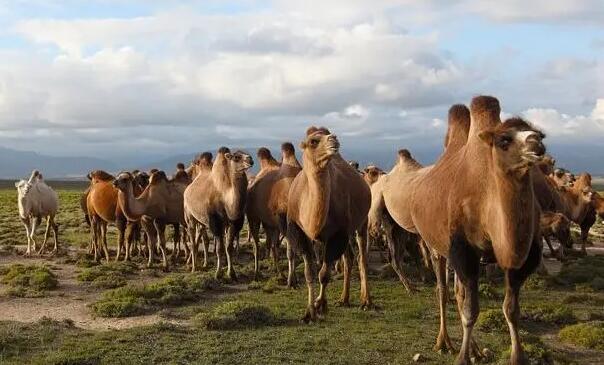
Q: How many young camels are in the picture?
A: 1